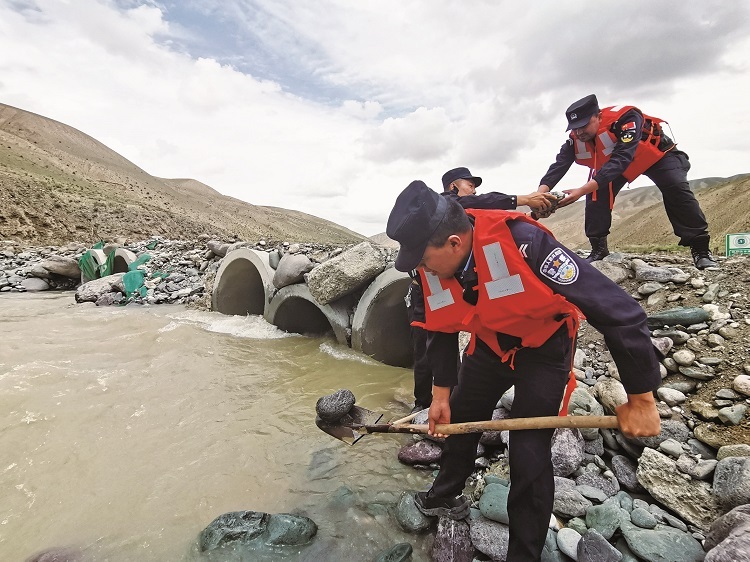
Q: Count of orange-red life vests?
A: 2